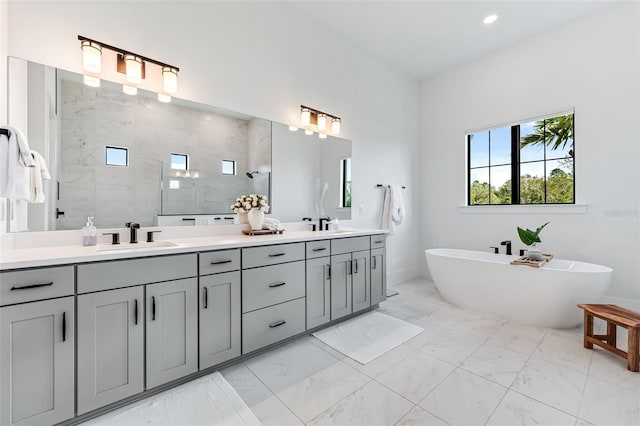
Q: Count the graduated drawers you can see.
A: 3